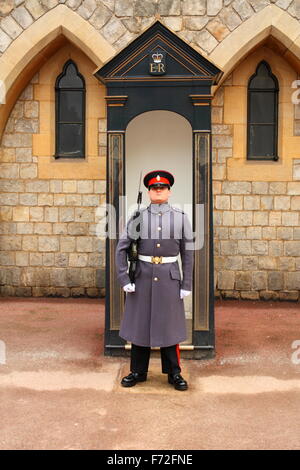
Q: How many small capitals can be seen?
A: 2